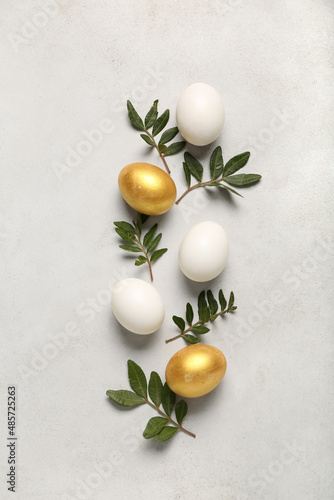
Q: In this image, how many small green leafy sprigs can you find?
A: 5